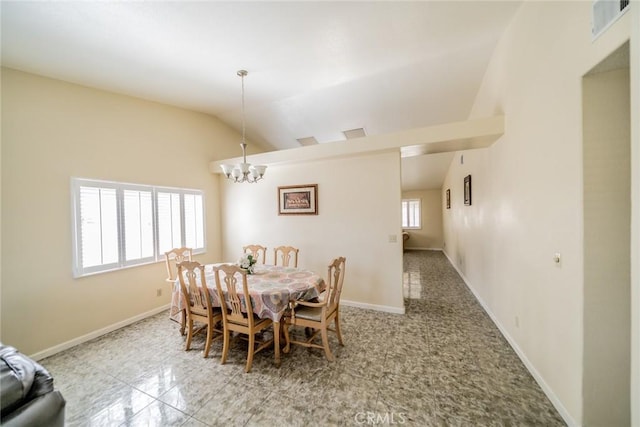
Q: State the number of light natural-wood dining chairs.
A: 6